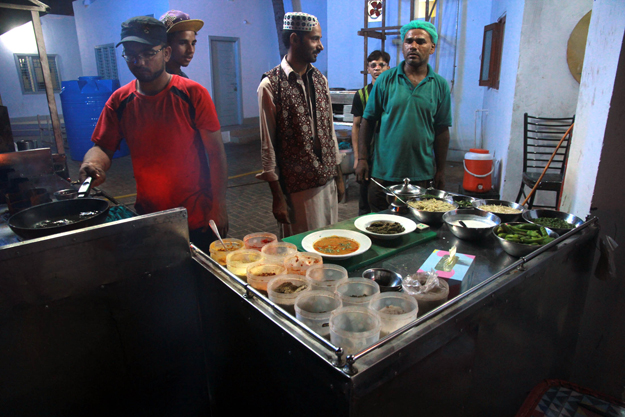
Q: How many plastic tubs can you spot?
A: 13